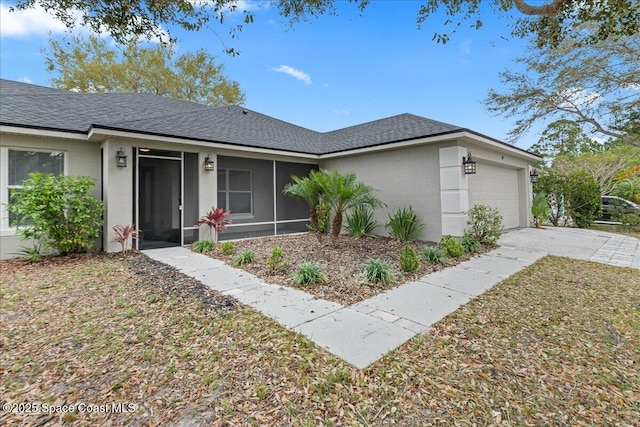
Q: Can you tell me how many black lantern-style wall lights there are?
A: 4